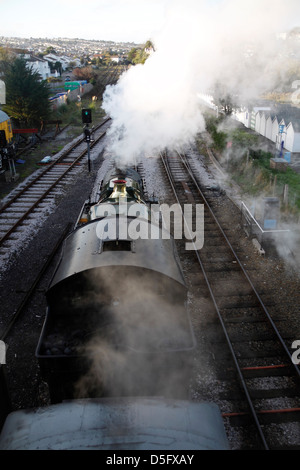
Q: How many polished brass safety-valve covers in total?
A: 1